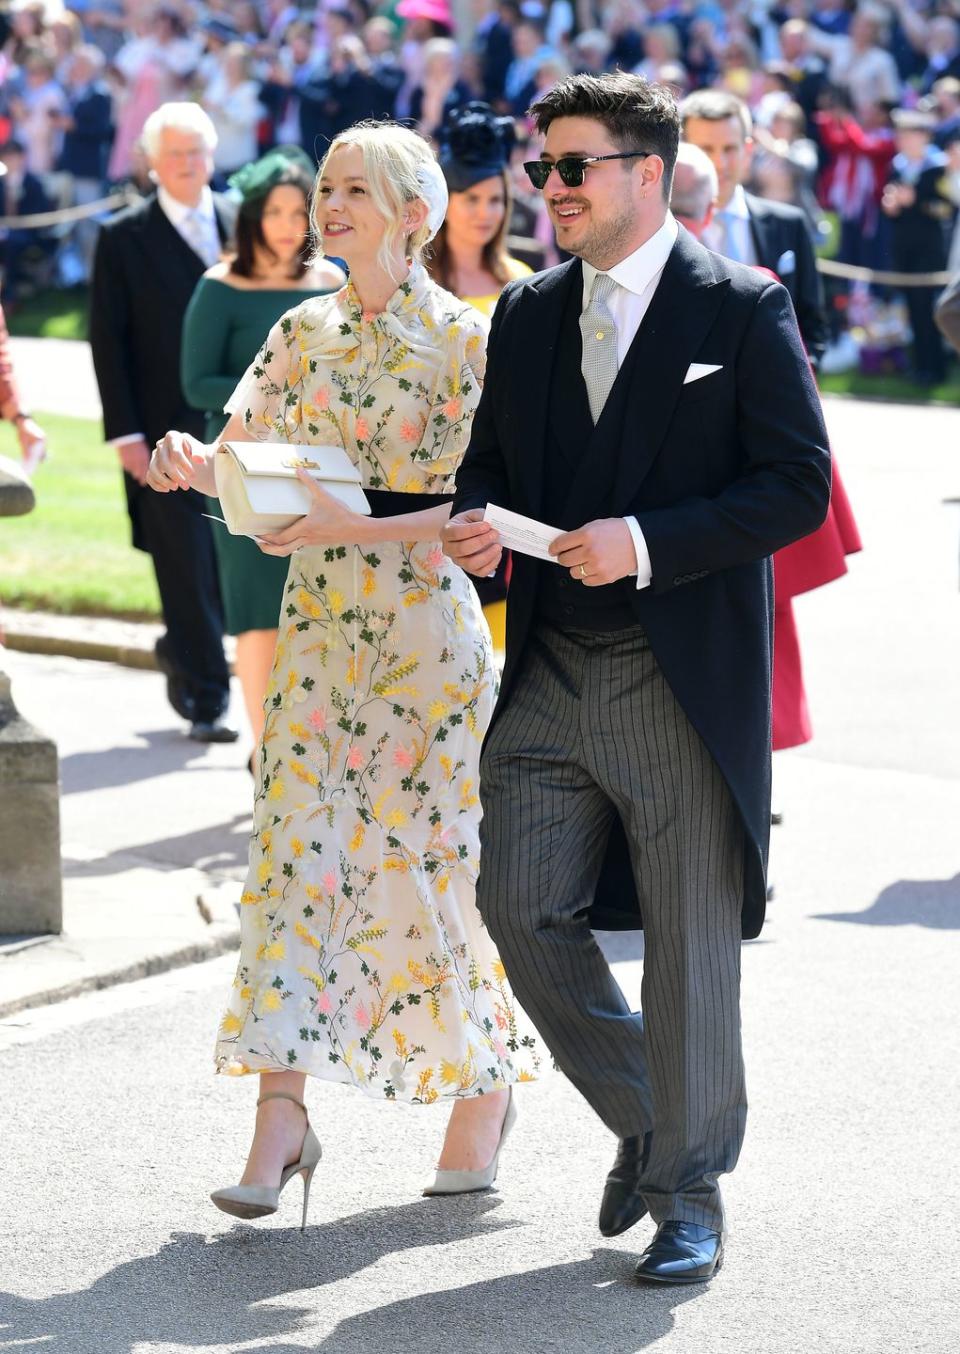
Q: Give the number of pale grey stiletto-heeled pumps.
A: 2